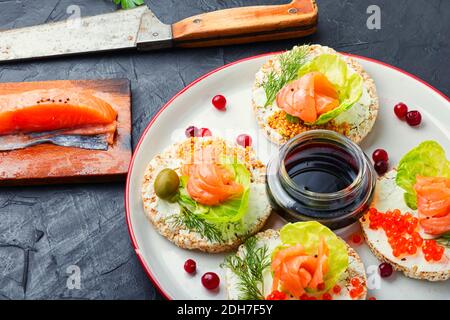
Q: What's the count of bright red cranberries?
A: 11